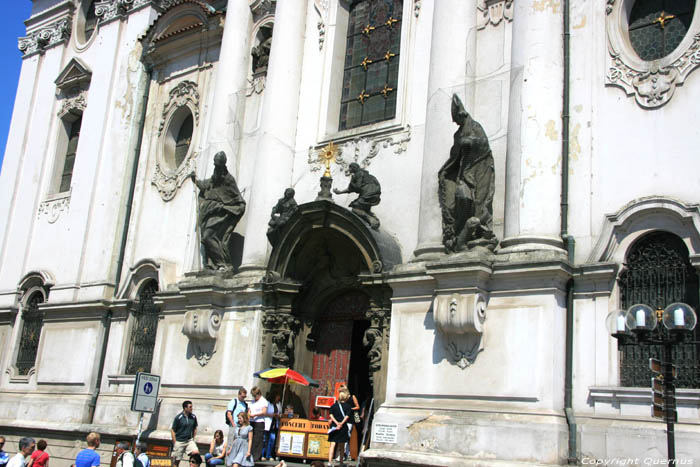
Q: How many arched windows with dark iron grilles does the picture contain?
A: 3